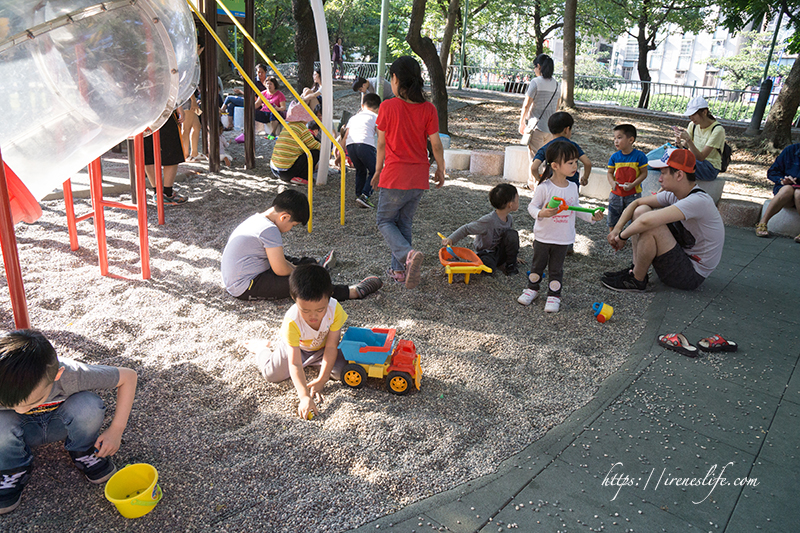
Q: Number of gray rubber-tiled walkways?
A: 1